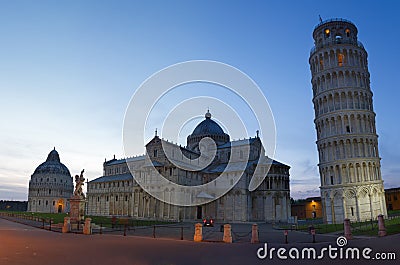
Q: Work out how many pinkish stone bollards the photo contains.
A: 7